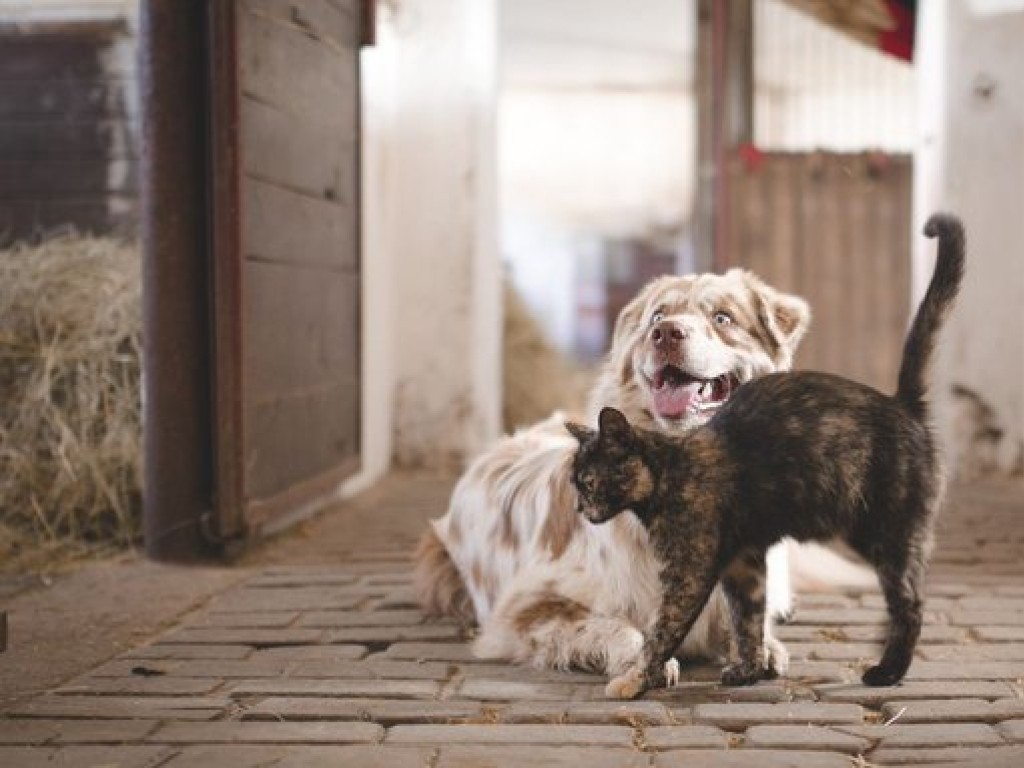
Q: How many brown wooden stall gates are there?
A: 2